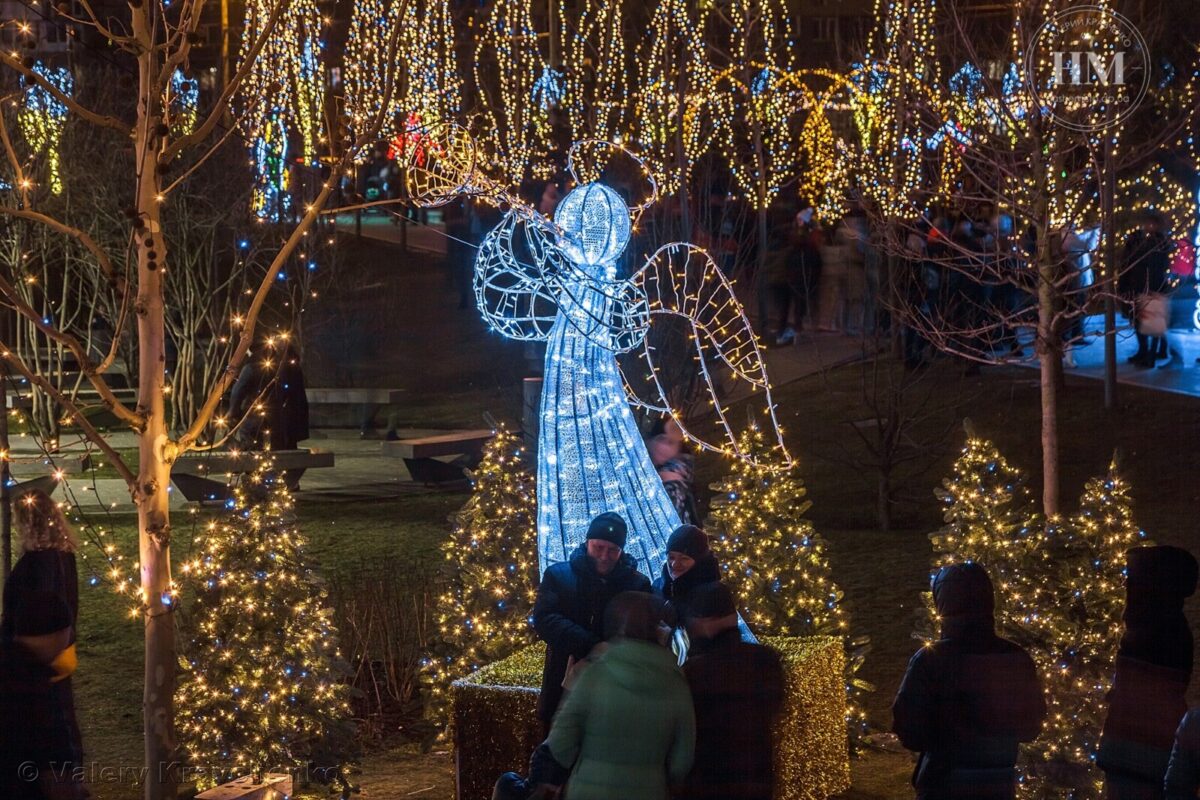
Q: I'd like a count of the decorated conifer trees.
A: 5